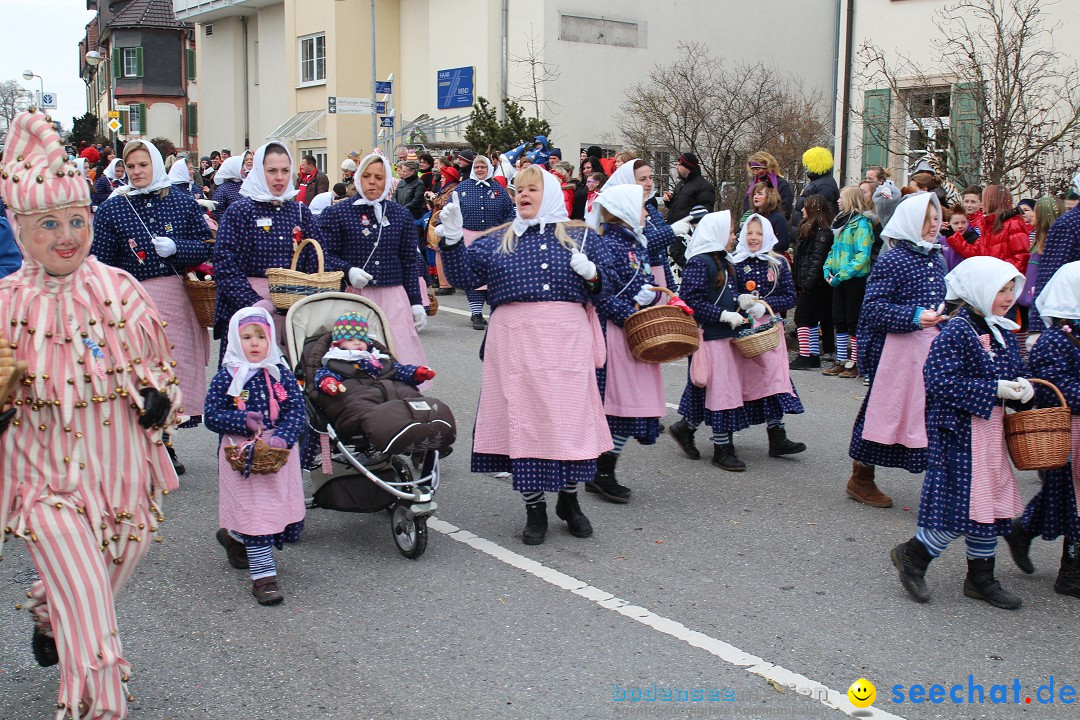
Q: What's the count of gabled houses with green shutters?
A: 1